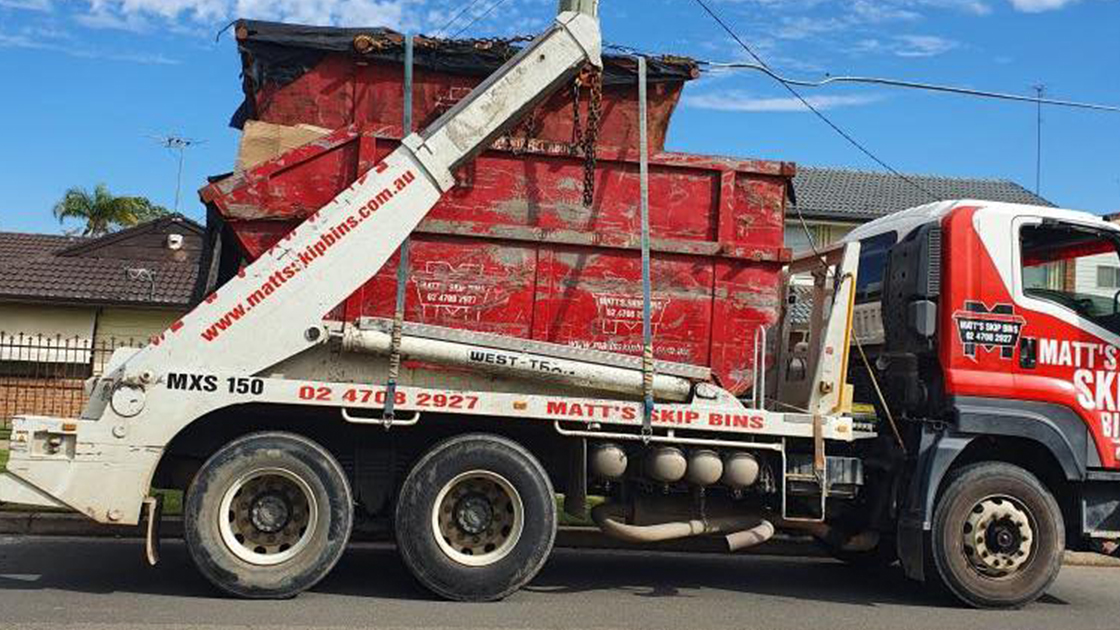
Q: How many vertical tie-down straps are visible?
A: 2